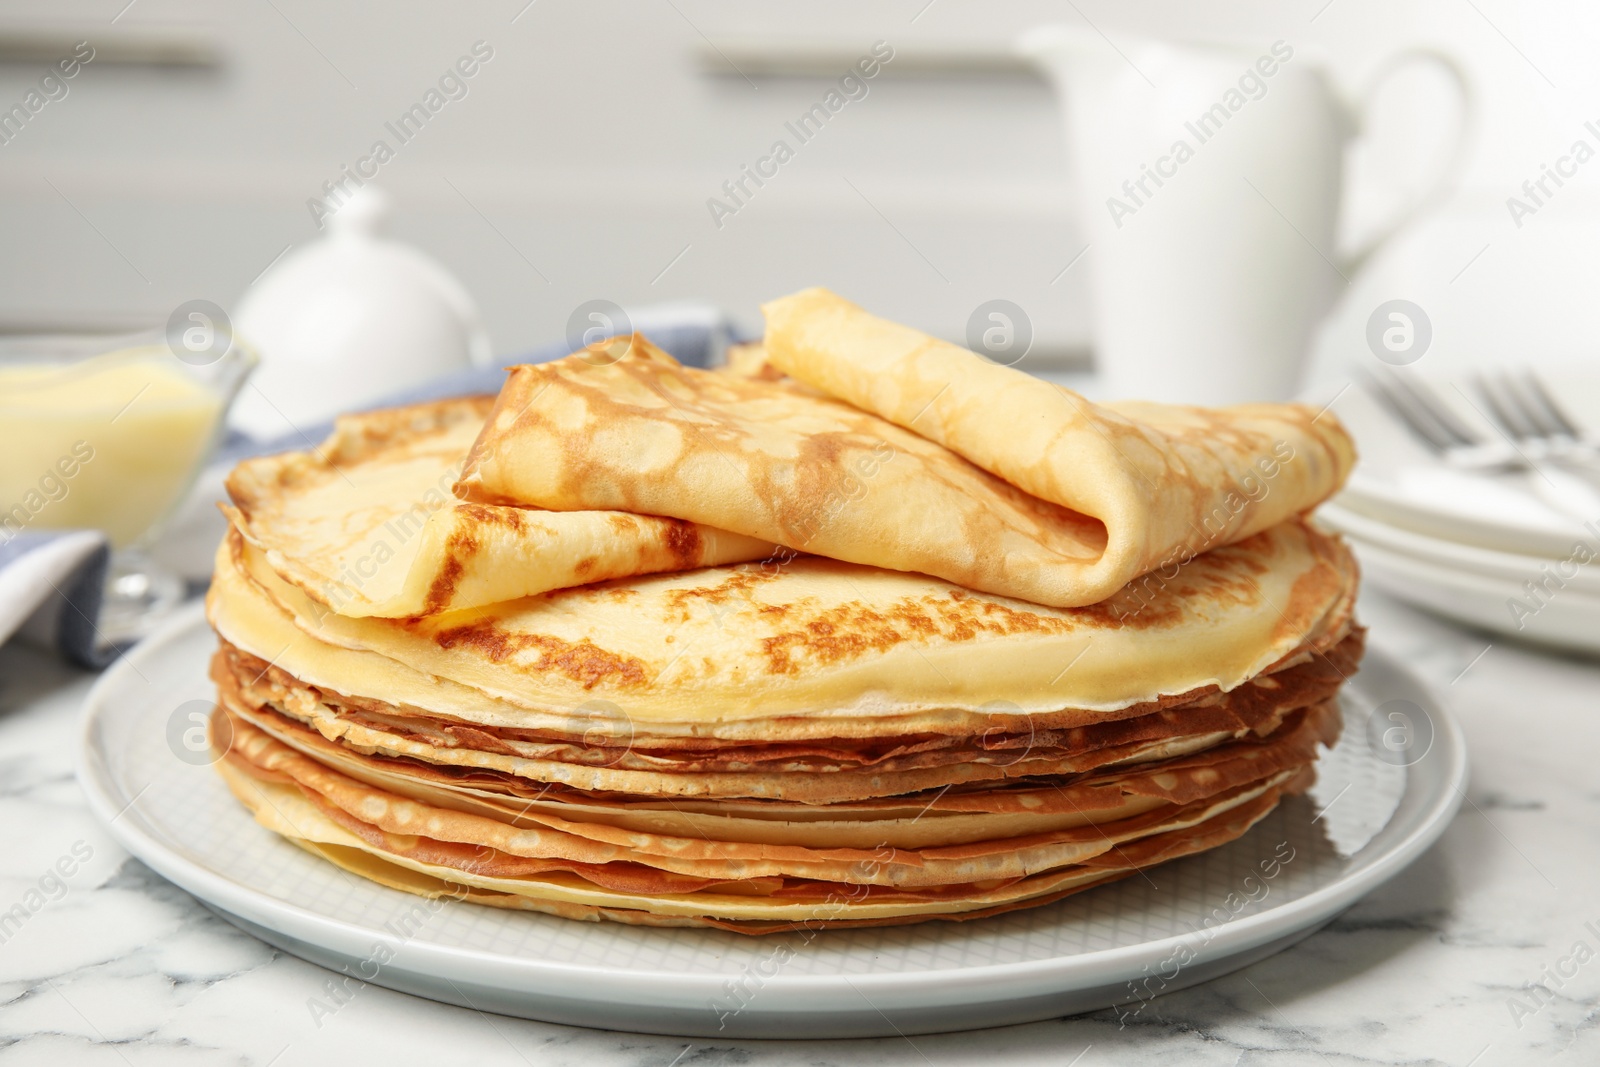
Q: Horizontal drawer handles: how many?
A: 2